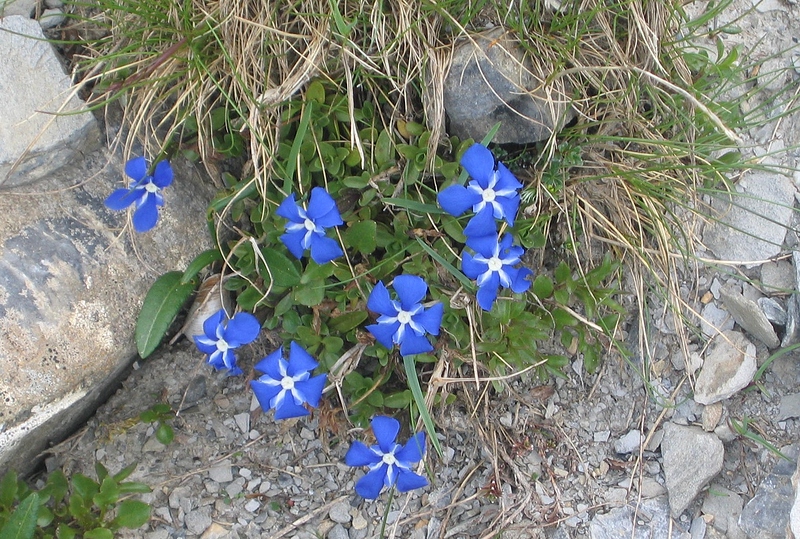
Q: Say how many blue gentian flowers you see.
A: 8